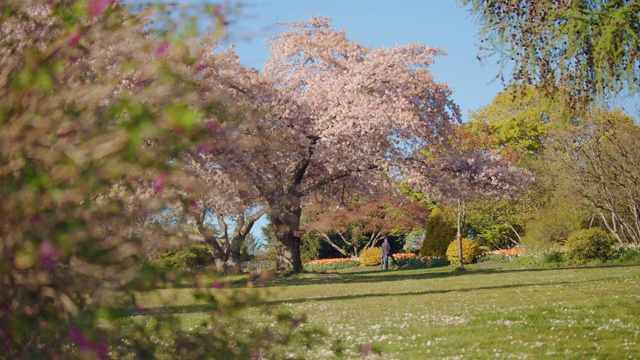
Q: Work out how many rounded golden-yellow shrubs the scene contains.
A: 2